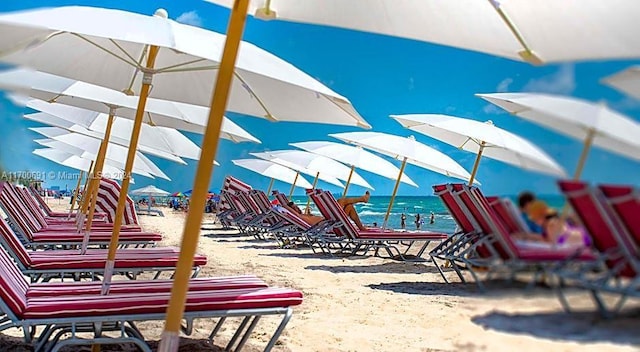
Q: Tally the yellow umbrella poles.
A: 13